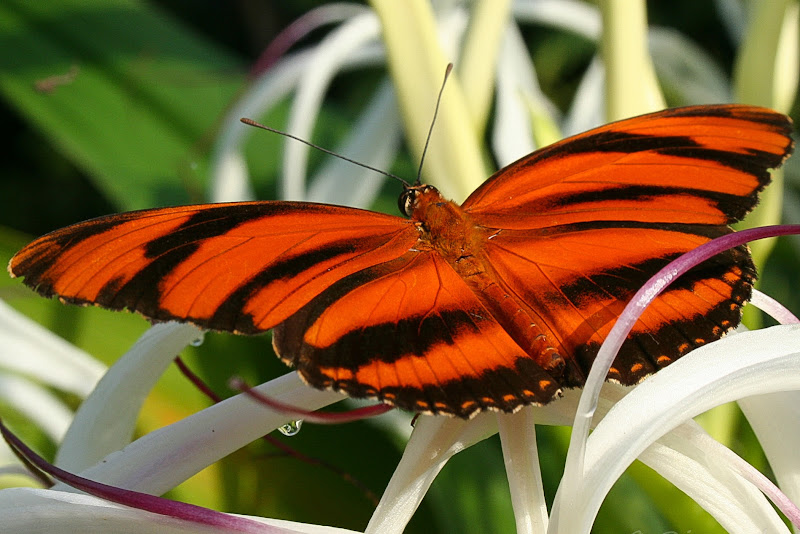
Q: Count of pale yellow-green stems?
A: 4